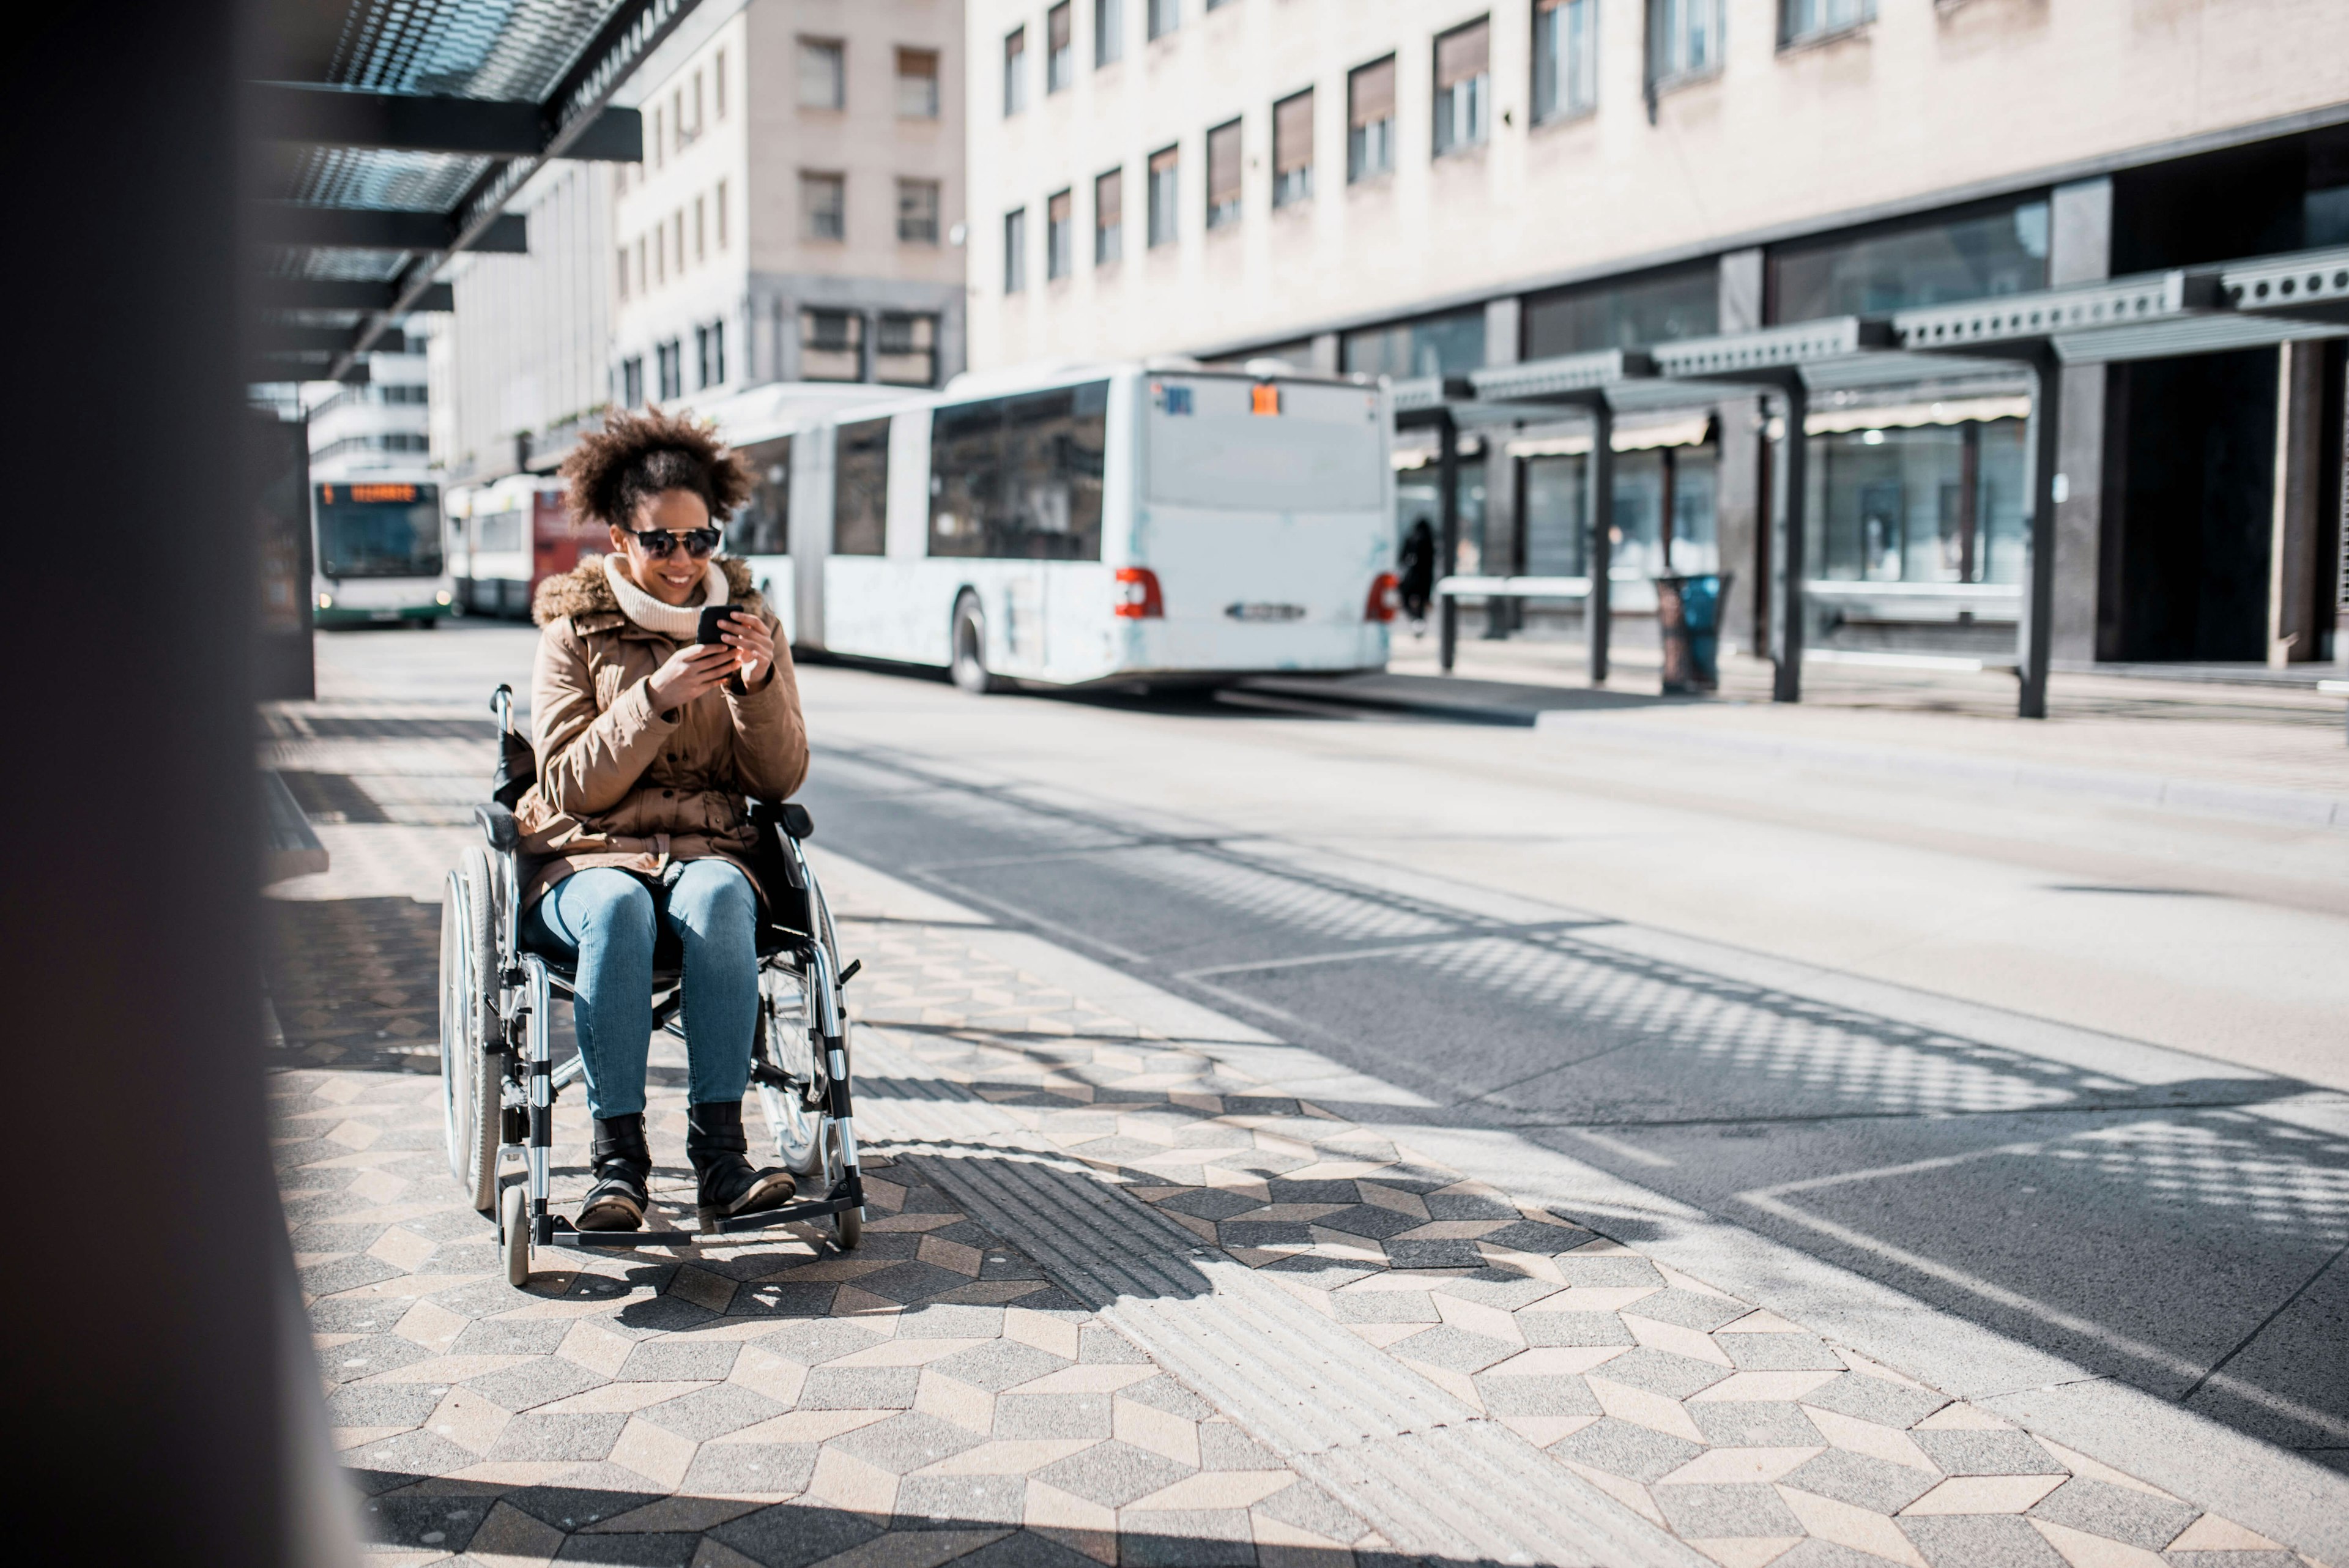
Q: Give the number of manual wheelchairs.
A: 1